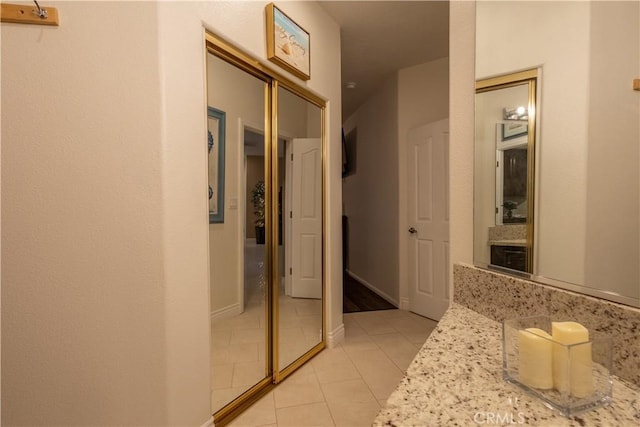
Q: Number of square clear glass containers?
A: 1